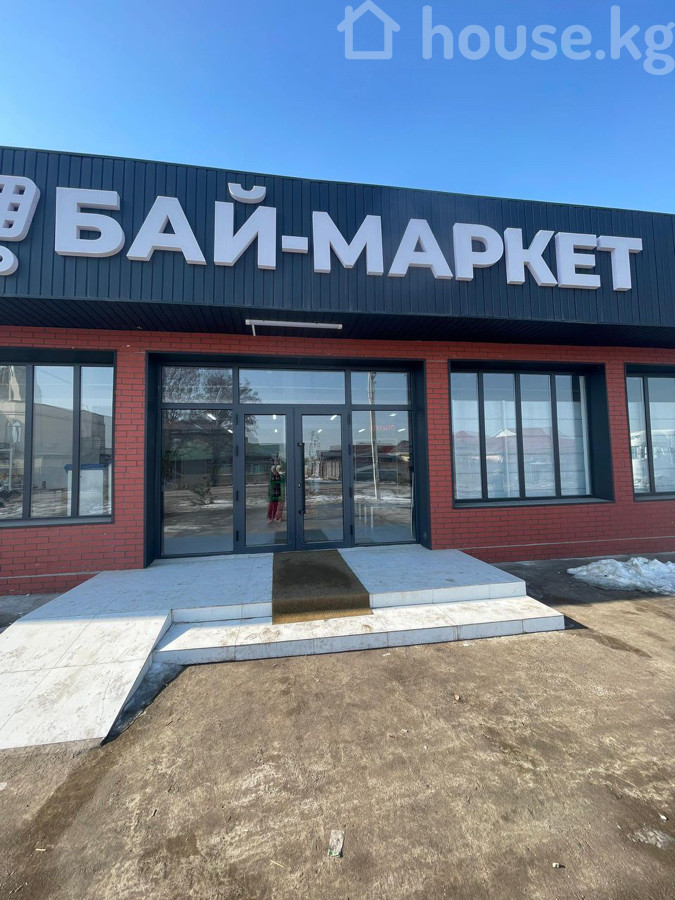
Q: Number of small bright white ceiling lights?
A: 9